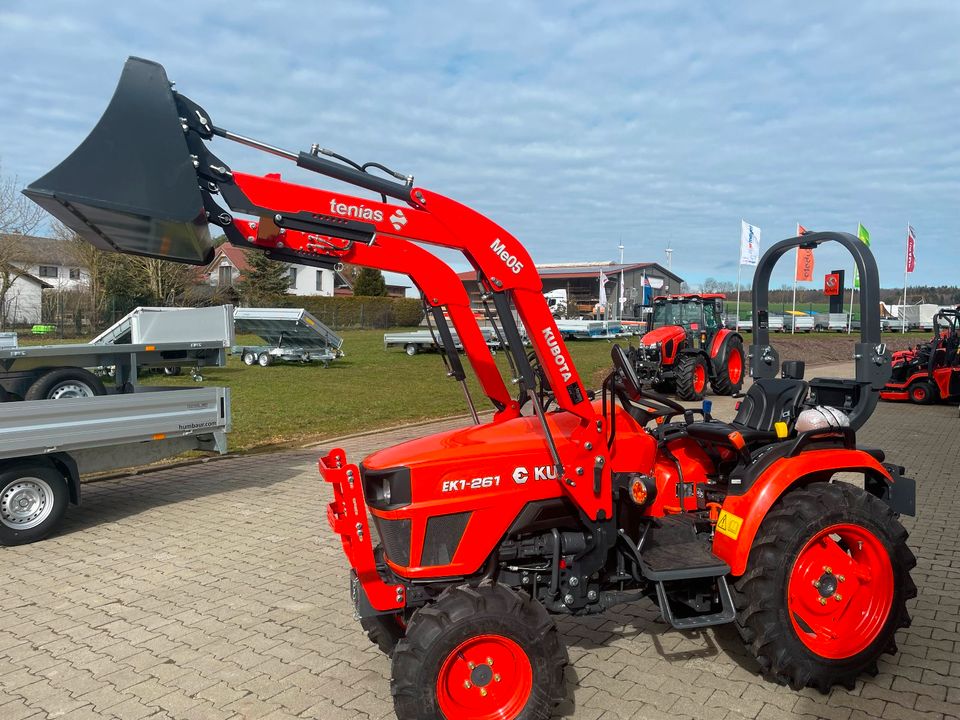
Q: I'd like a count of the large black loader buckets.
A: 1